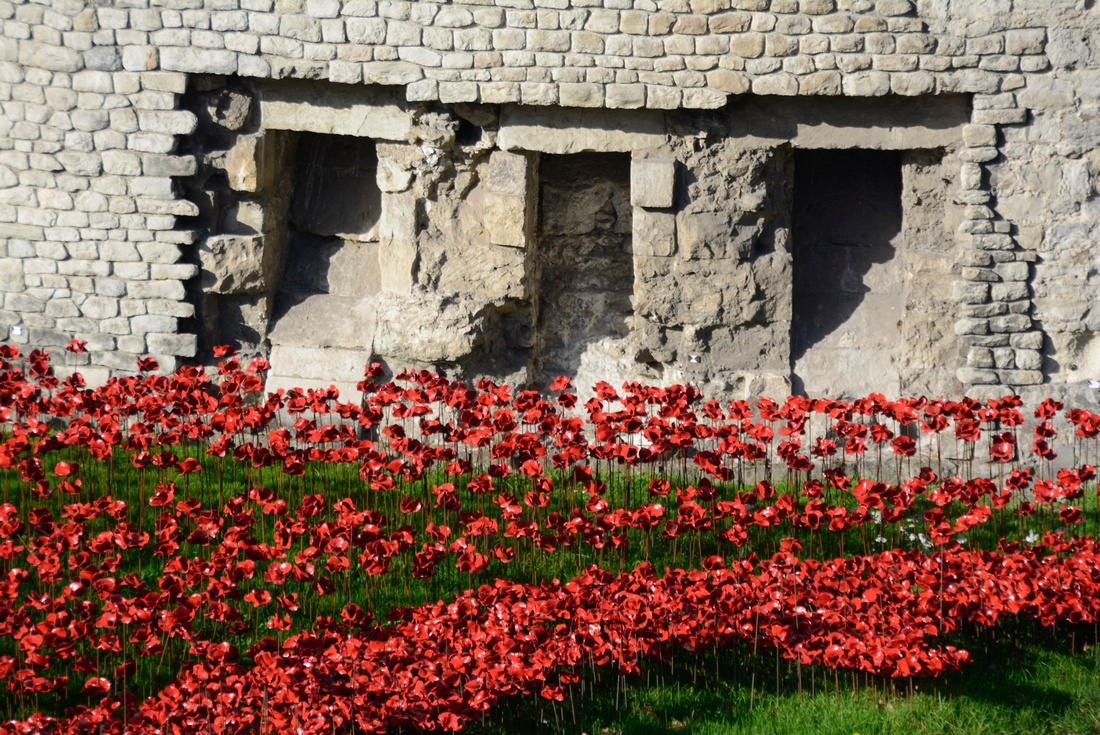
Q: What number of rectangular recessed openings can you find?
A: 3